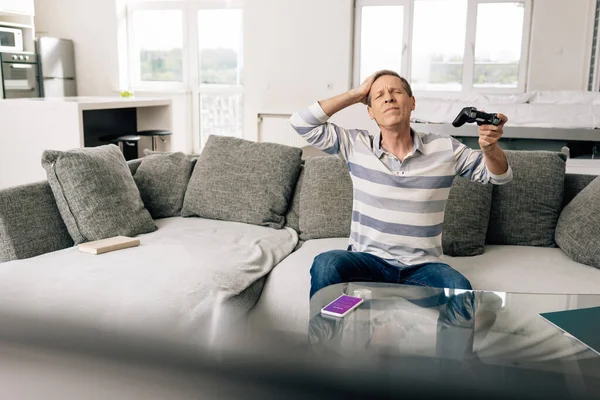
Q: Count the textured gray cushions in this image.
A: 7